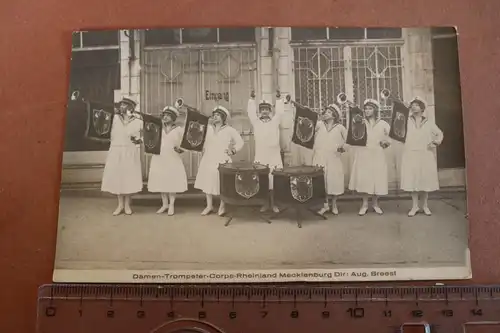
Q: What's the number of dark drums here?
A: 2